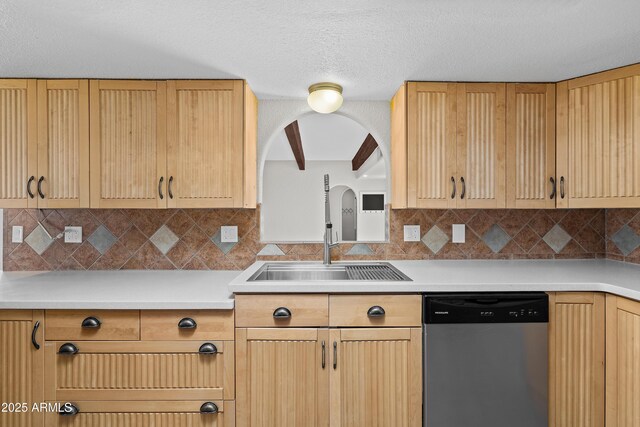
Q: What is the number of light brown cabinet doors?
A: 13